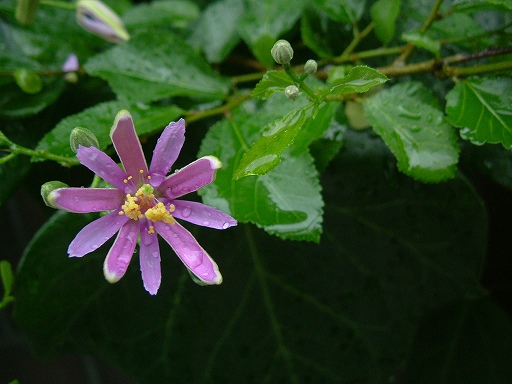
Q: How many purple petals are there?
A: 10